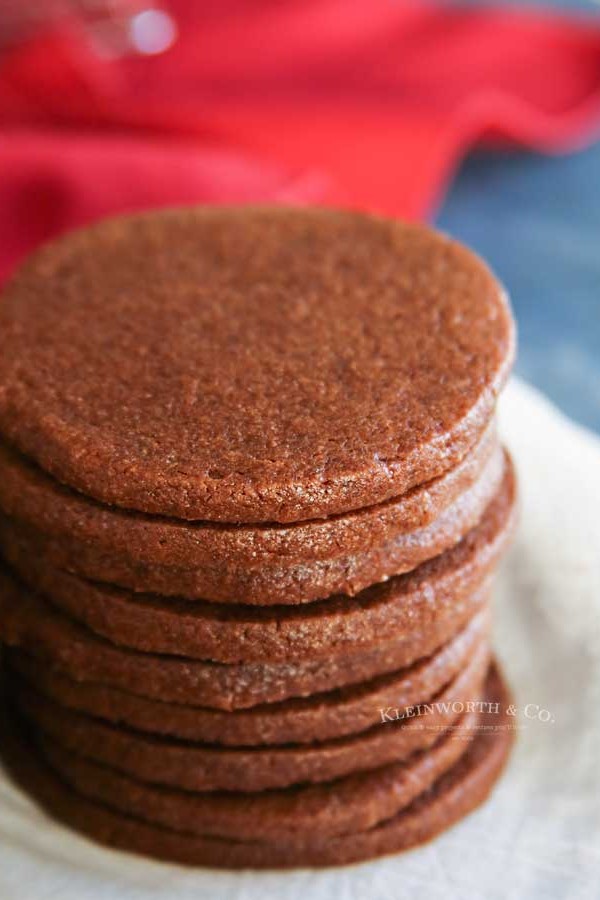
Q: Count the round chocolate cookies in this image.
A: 9